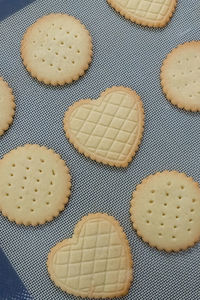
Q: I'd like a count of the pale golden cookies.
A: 8